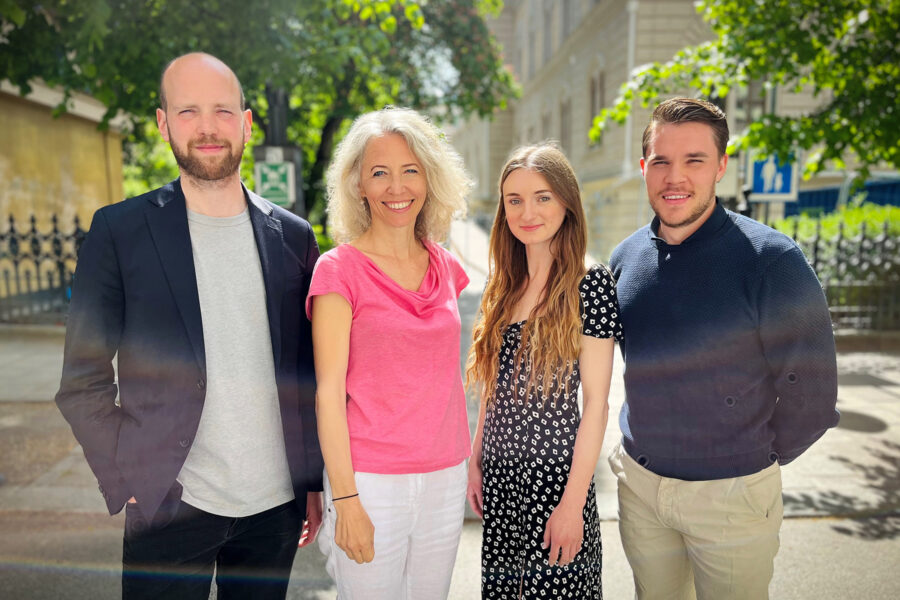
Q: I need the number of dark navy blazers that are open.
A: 1